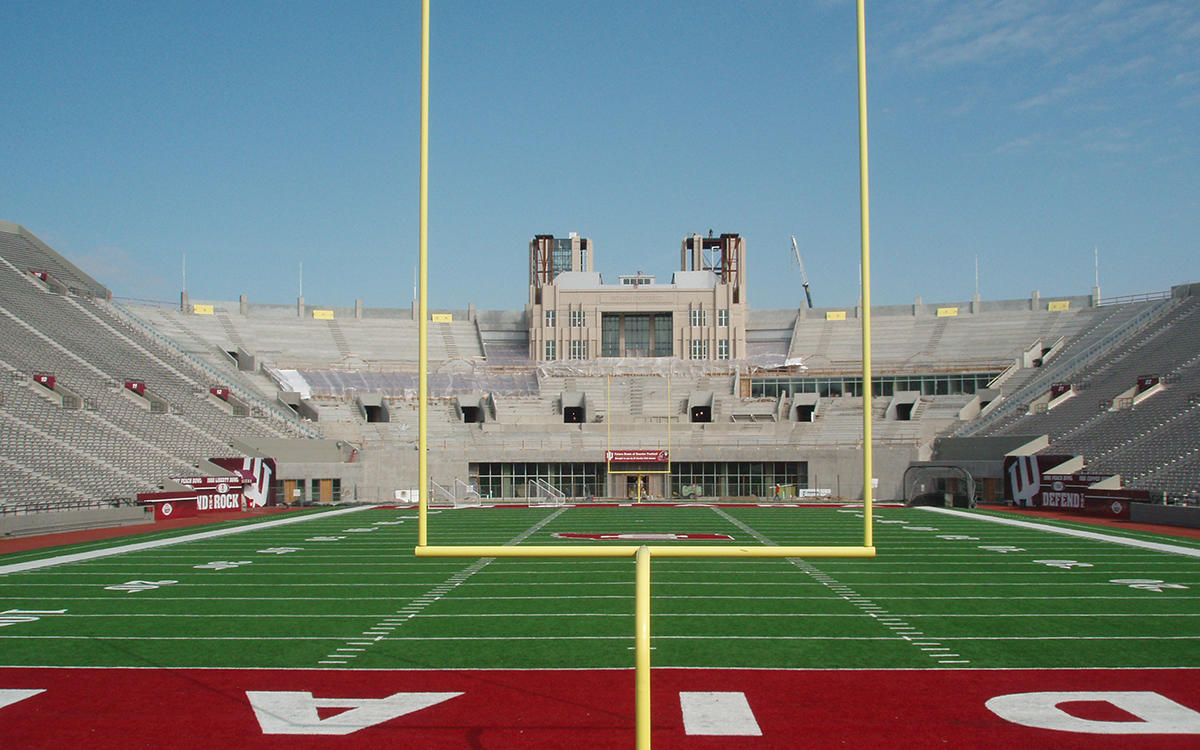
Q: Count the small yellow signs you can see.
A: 6